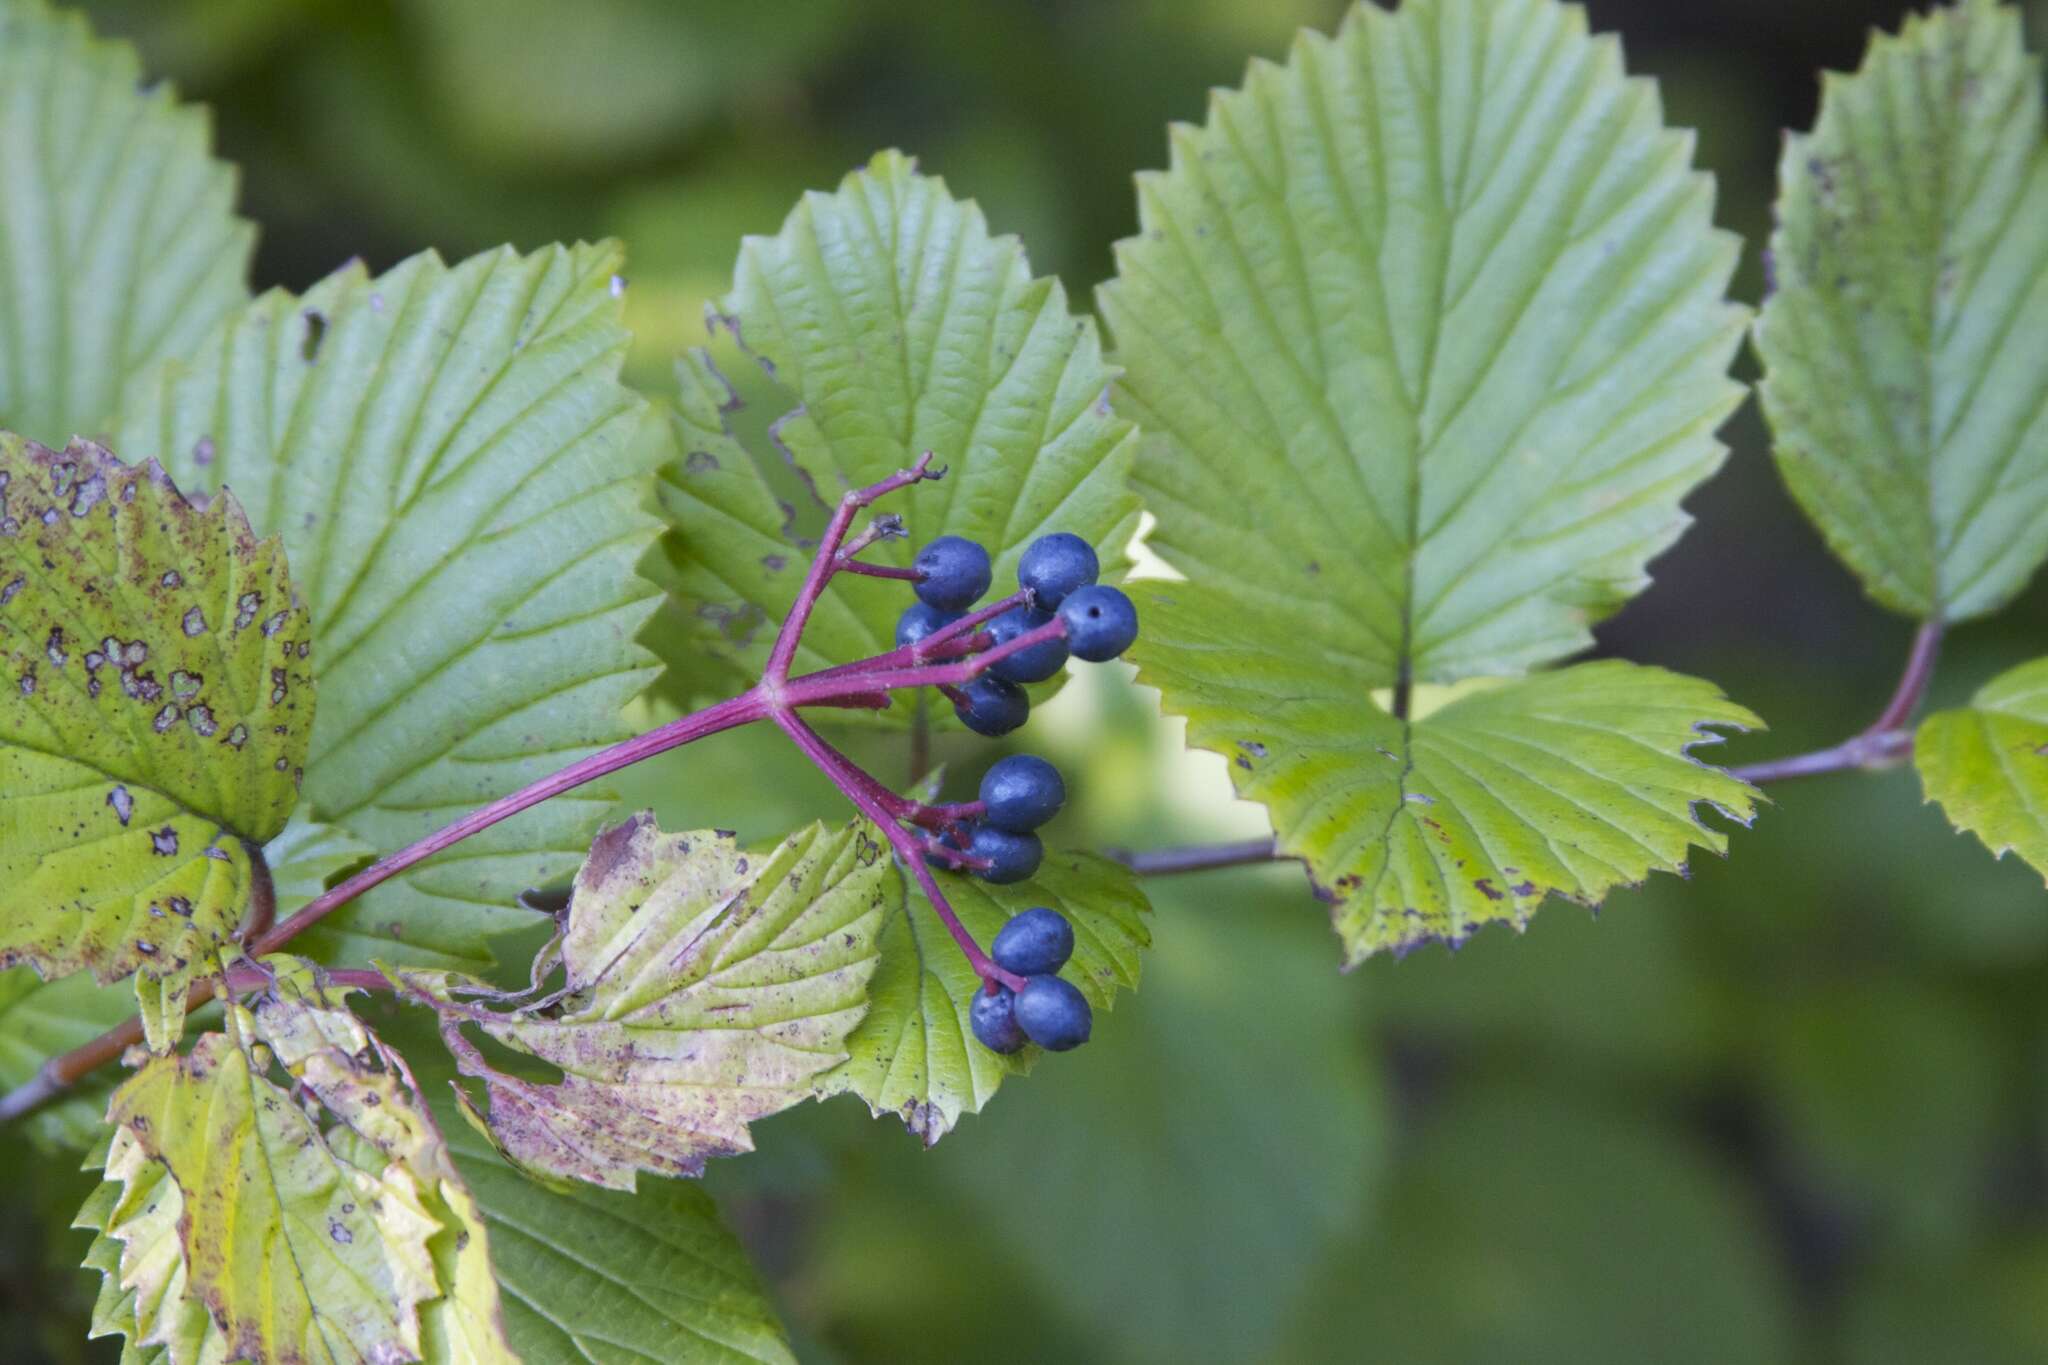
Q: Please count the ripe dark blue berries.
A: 12